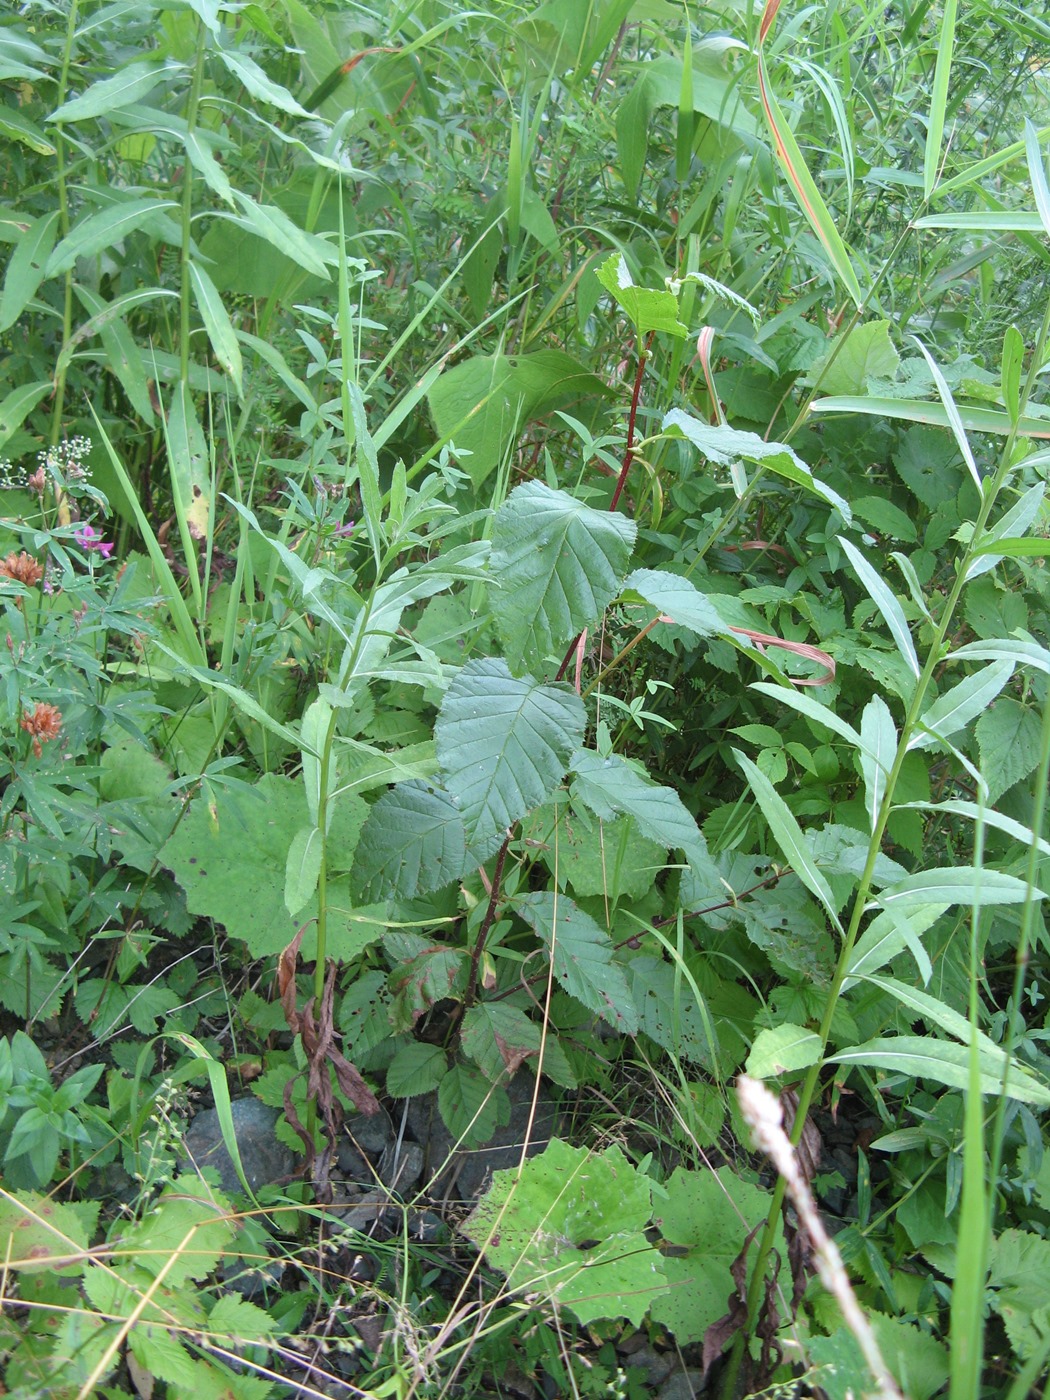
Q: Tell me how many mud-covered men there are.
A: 0